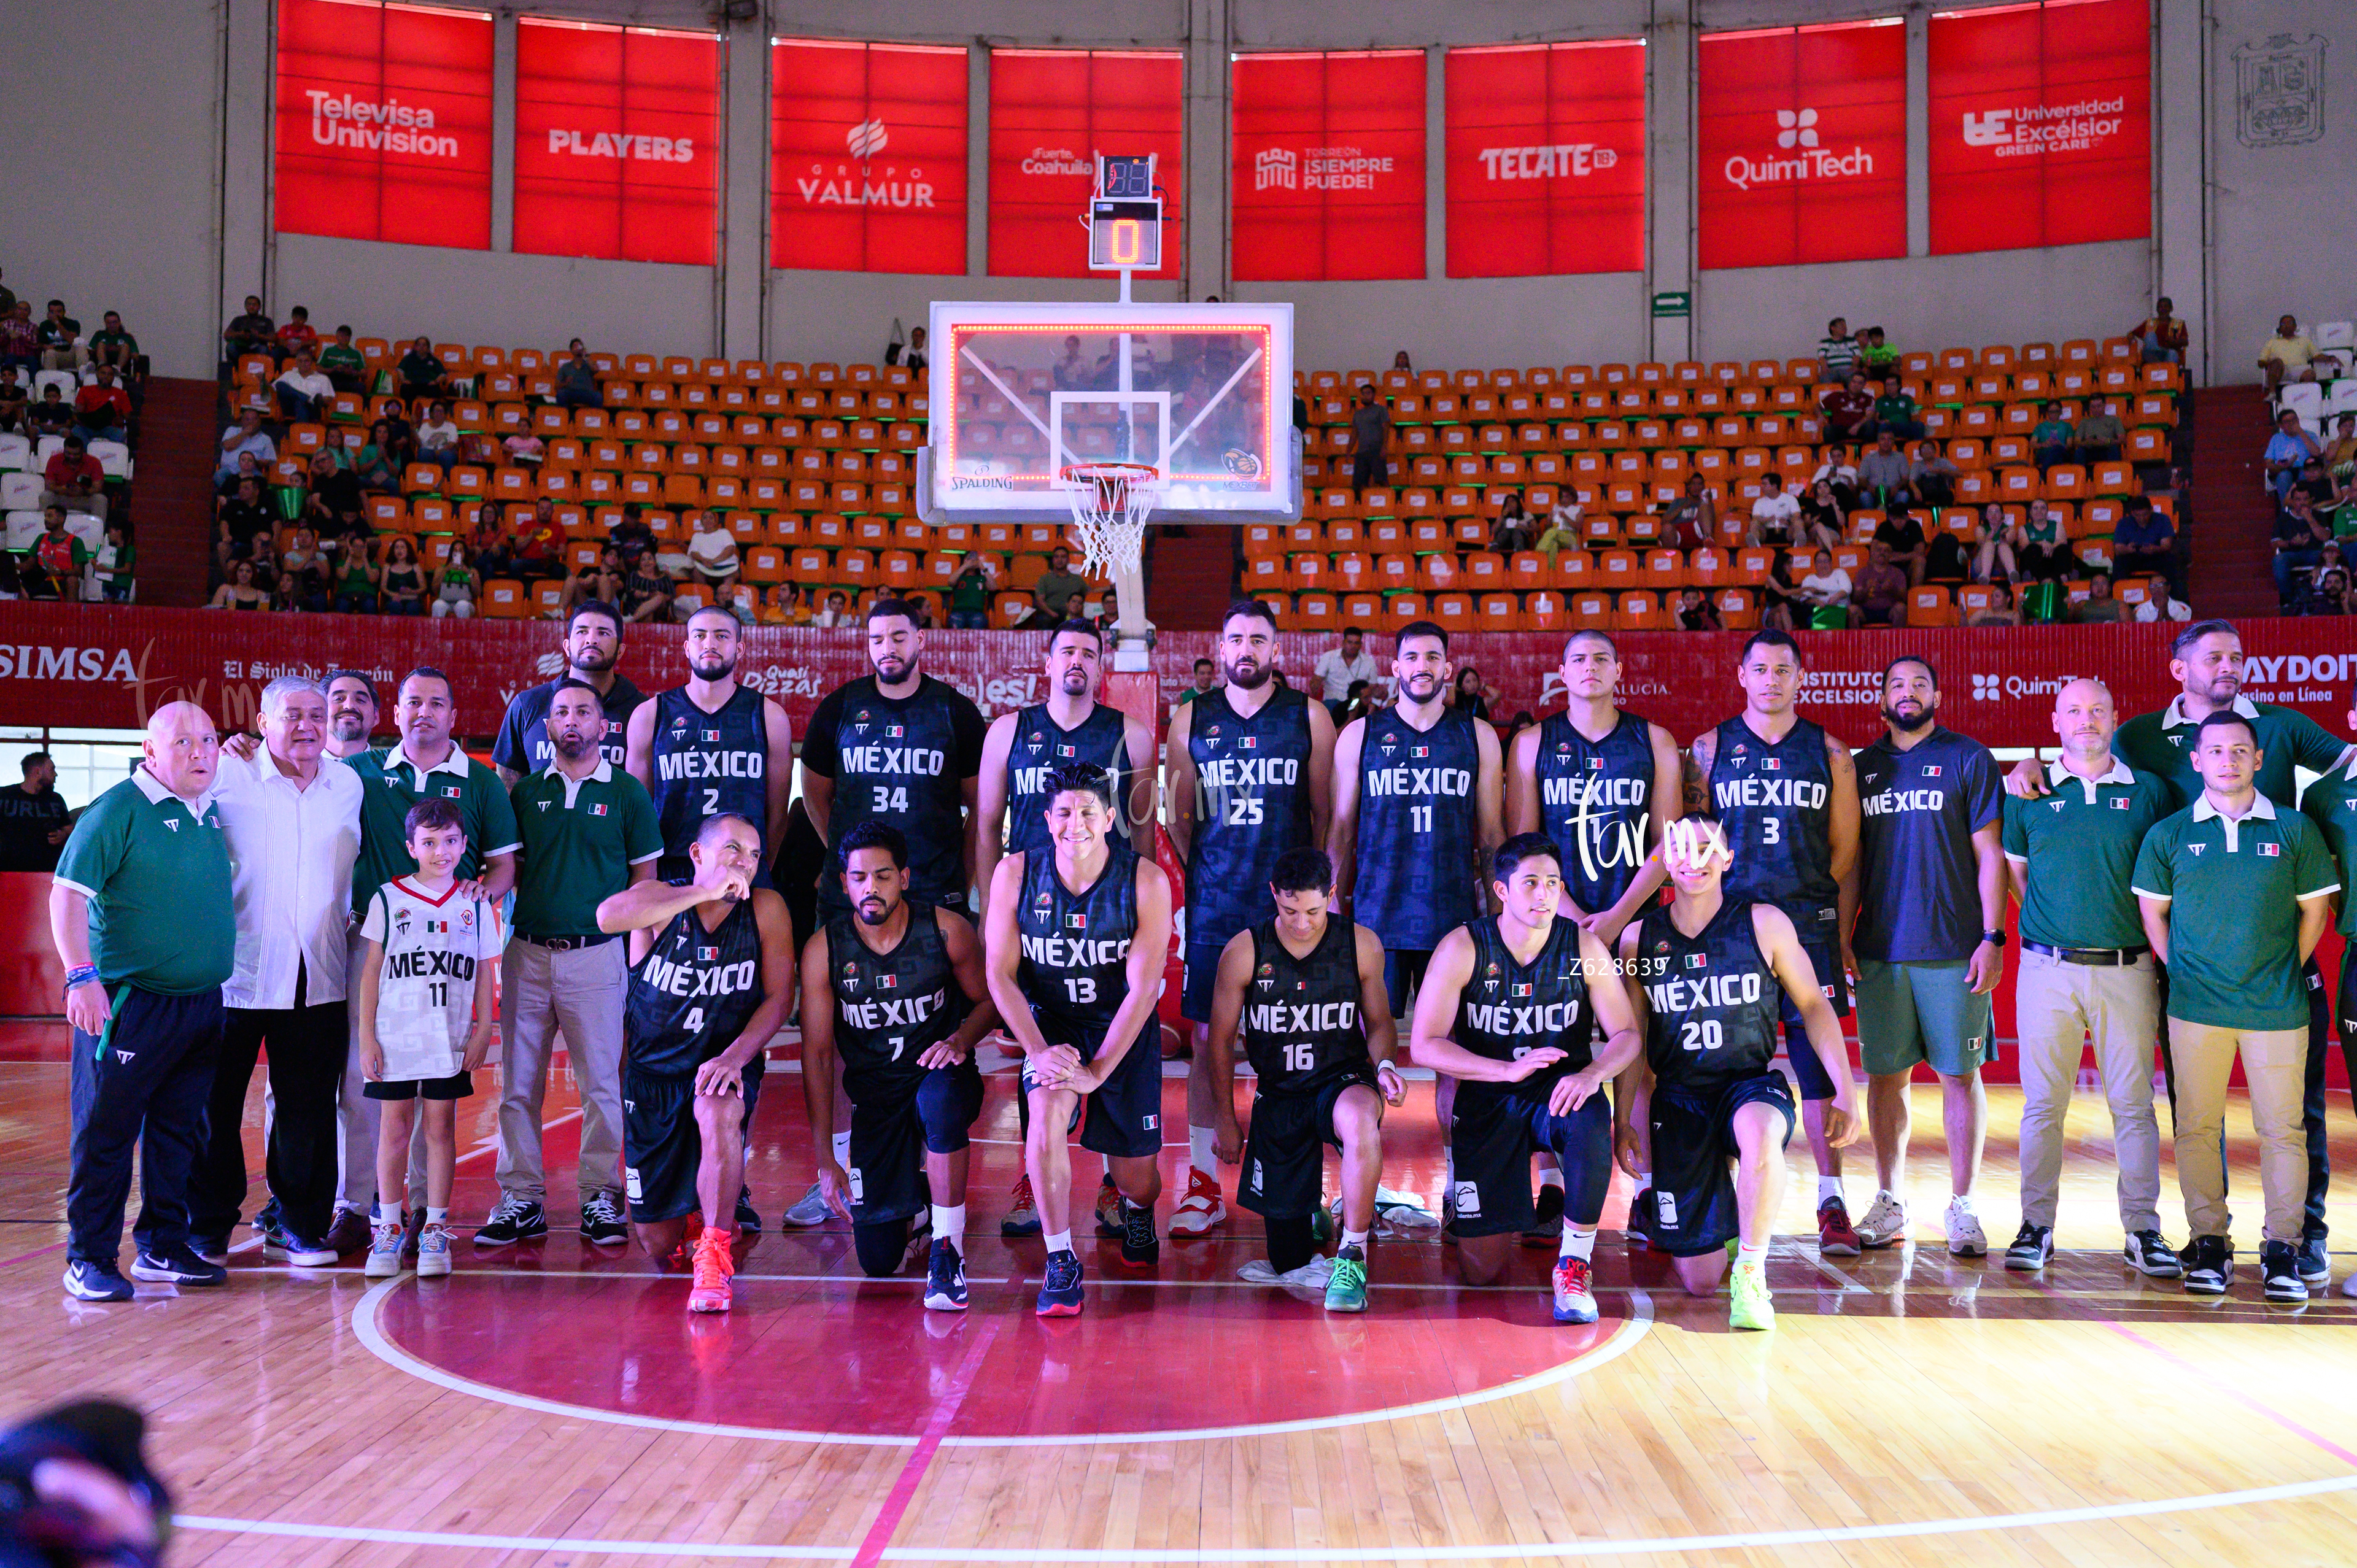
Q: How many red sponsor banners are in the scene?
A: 8